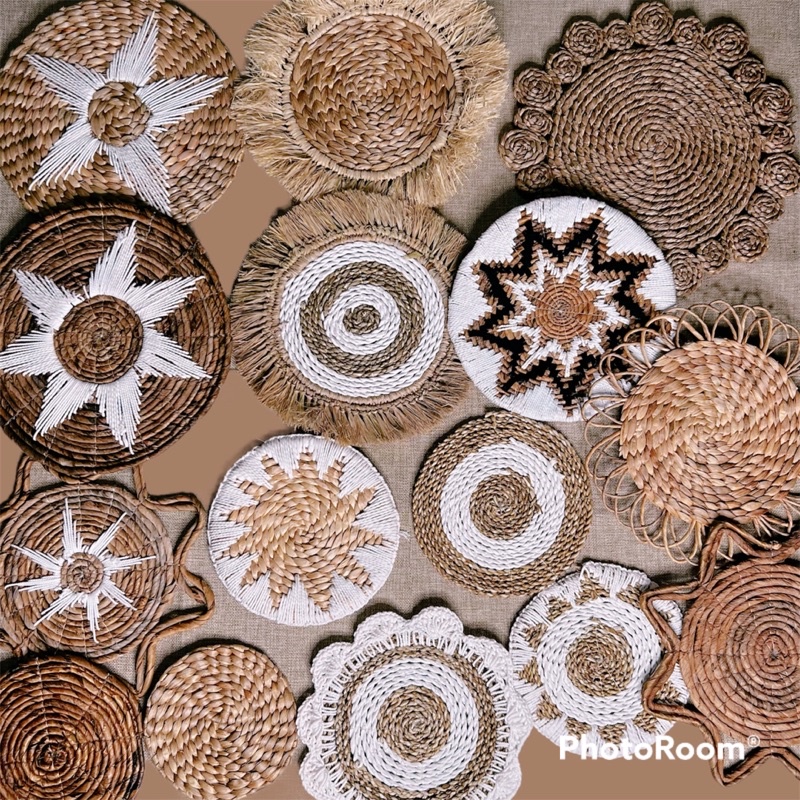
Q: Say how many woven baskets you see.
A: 15